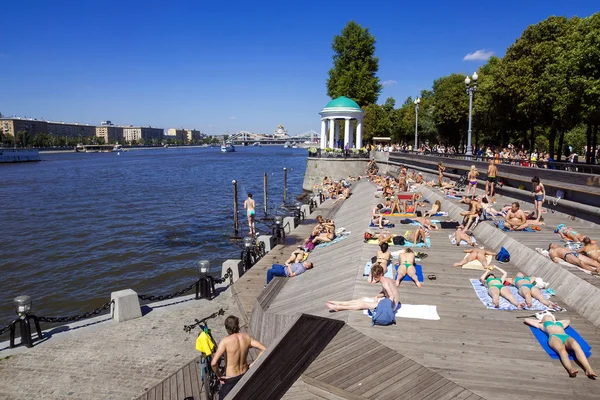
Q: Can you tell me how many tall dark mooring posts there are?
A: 3